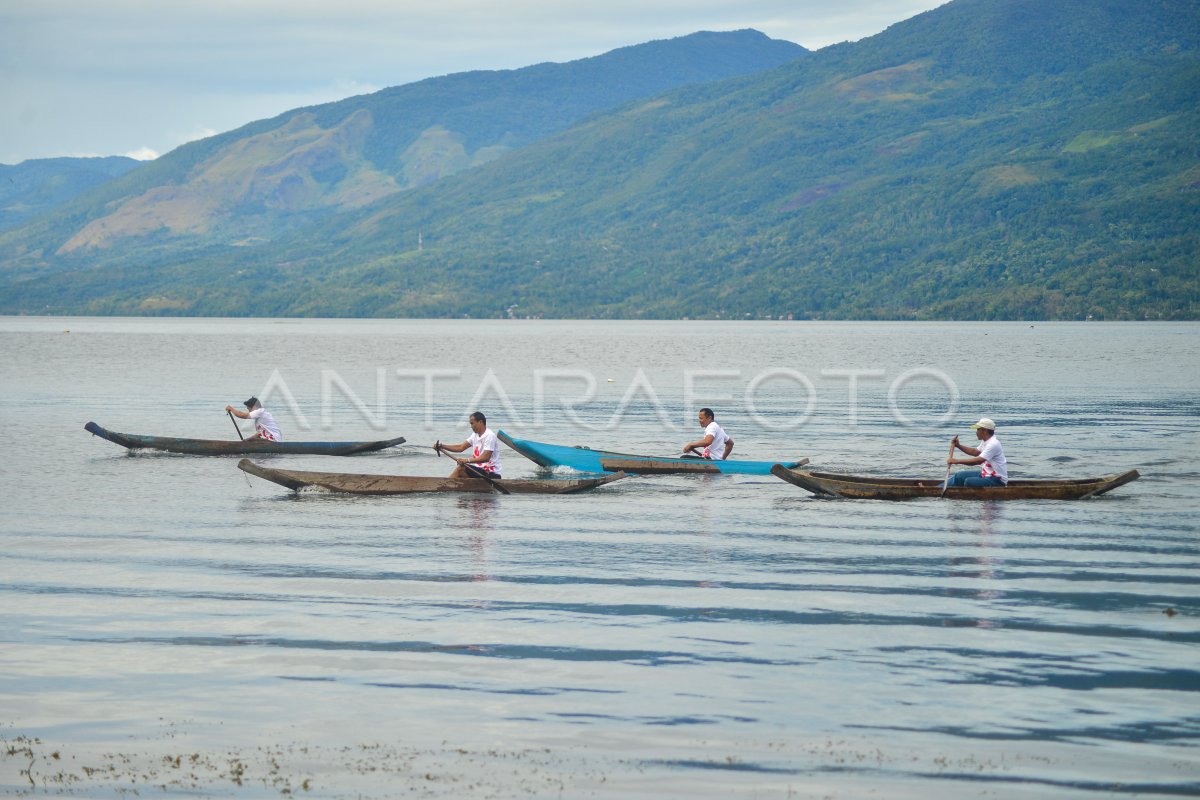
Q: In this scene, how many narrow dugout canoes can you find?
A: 4